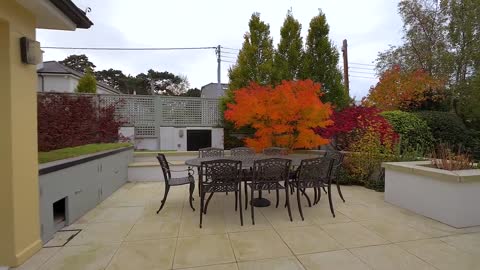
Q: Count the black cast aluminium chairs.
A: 8